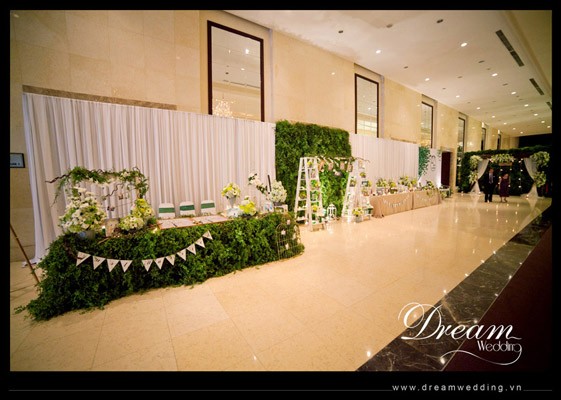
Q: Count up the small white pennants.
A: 11